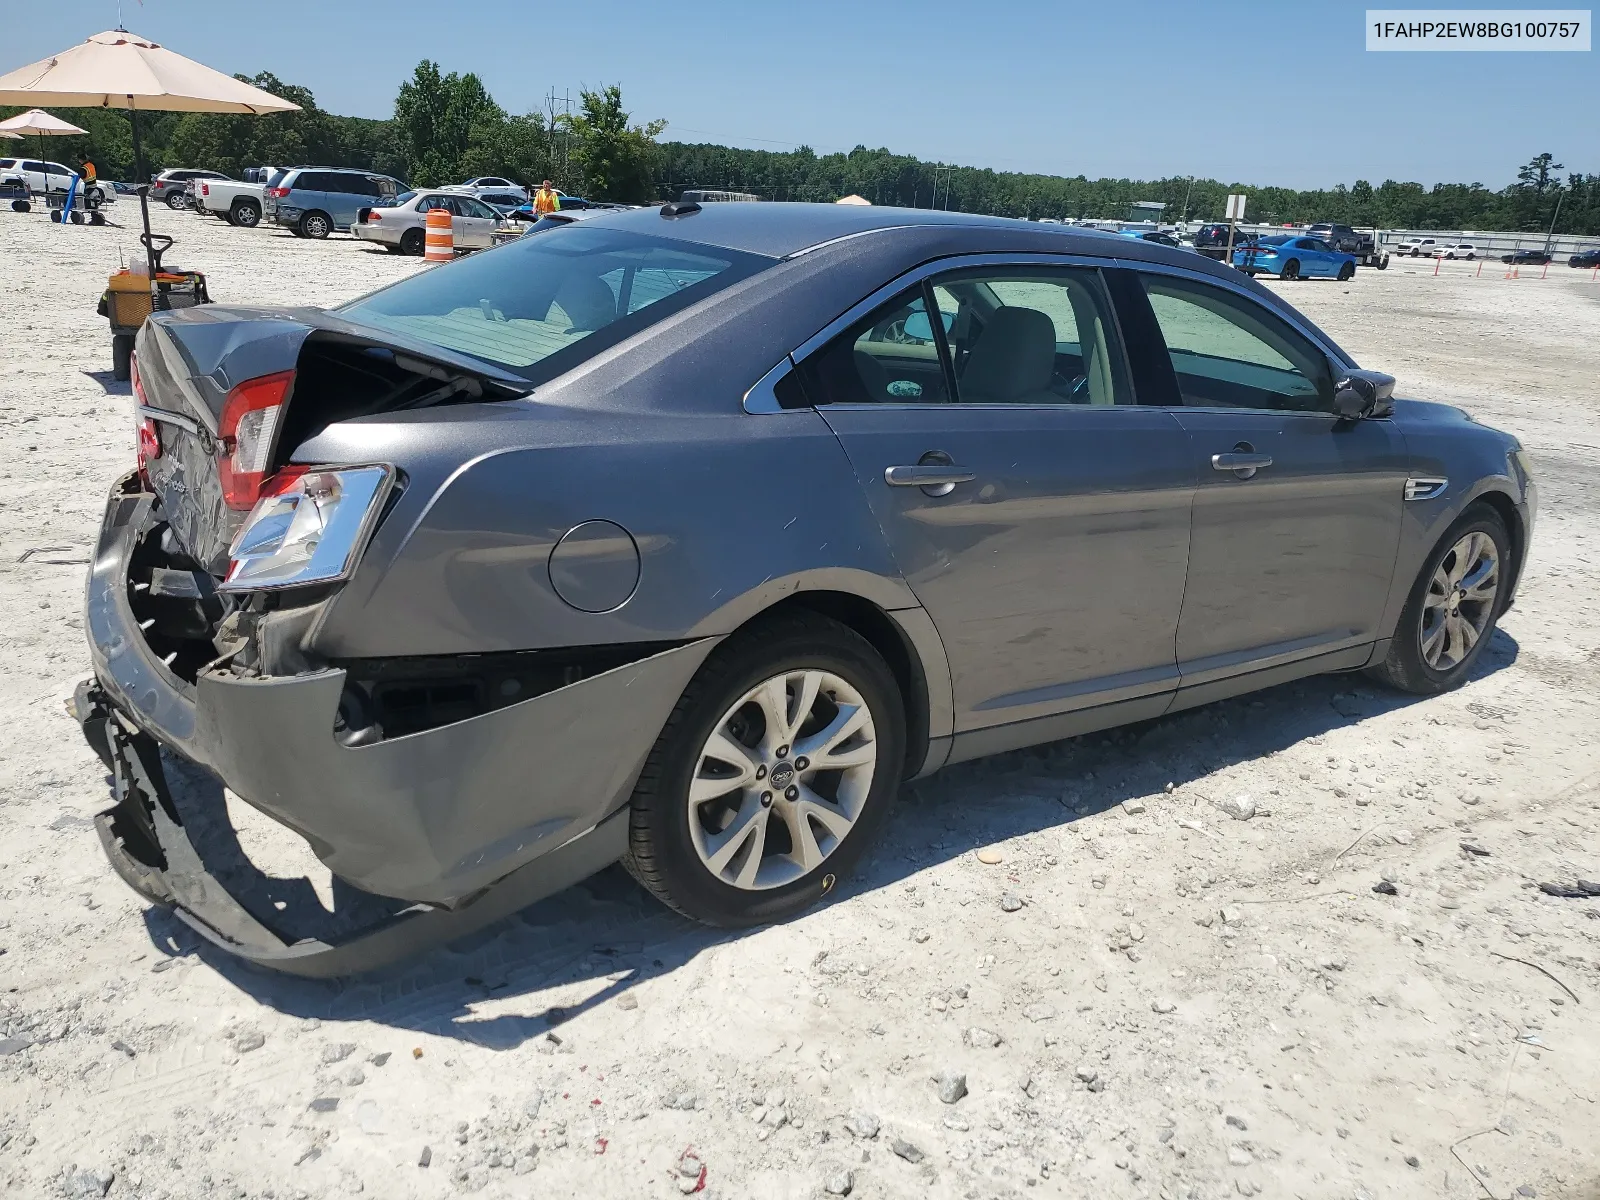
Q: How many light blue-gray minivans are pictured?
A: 1